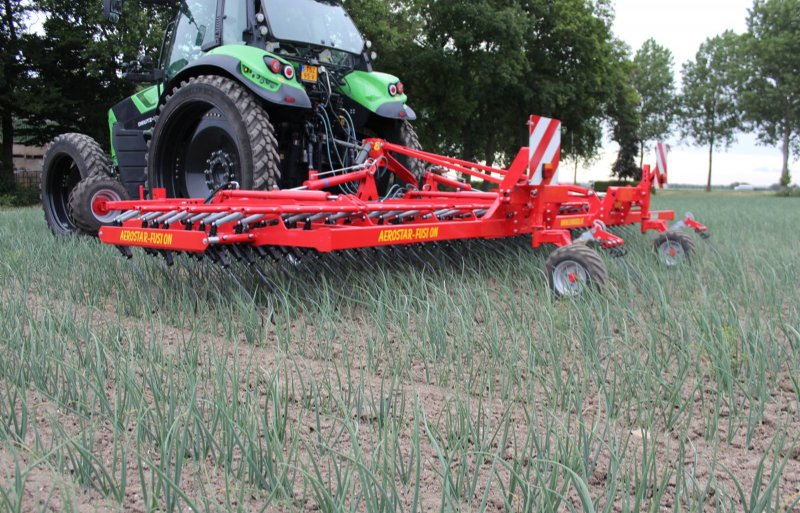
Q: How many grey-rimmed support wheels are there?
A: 3